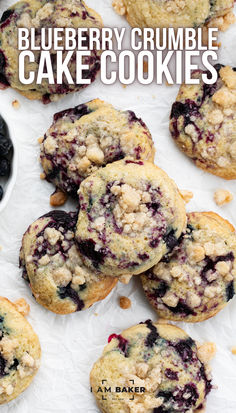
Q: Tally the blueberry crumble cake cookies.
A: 9